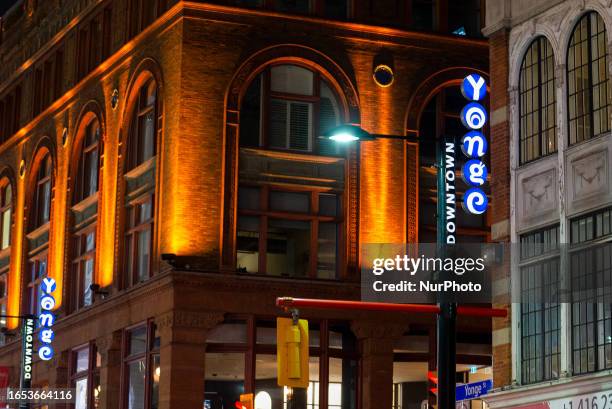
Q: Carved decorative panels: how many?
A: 2